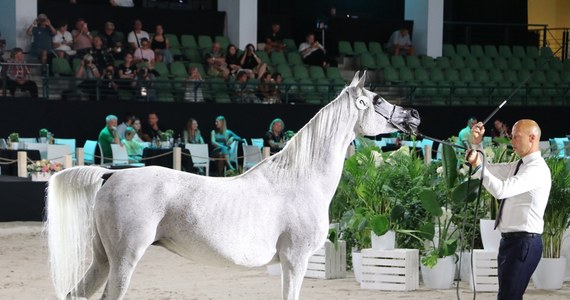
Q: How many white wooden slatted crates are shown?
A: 3